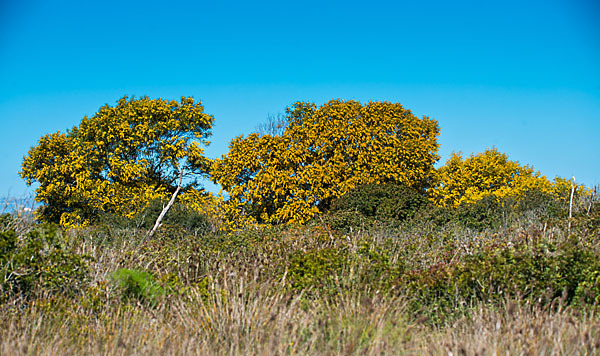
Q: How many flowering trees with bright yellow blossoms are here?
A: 3